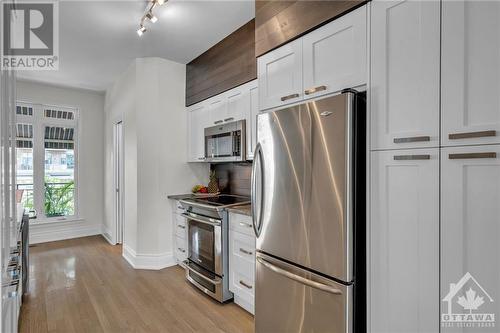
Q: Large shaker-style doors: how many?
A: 4